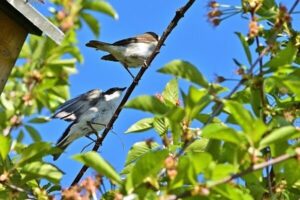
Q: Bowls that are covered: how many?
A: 0